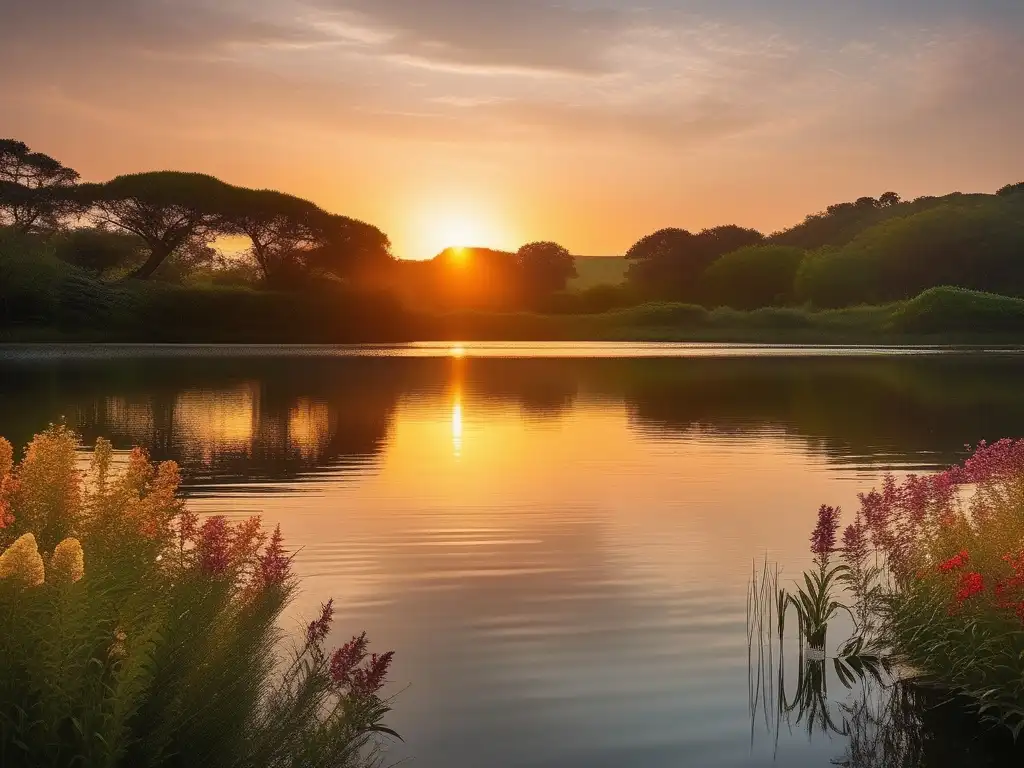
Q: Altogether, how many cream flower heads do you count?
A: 2